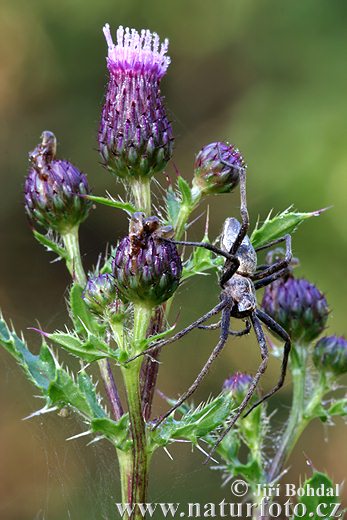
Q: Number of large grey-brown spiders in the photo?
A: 1